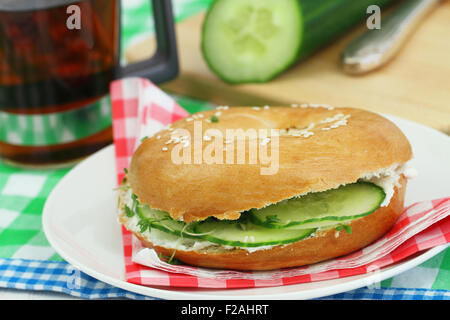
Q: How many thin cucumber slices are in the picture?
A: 3